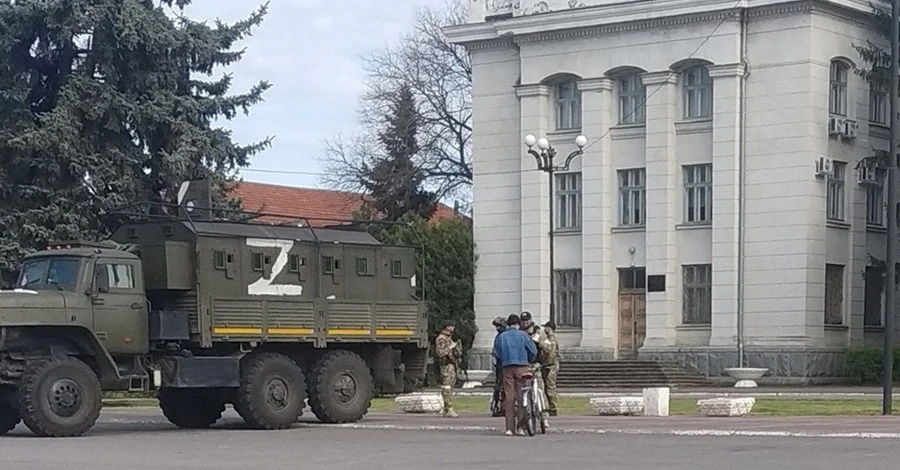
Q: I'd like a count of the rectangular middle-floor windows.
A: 5